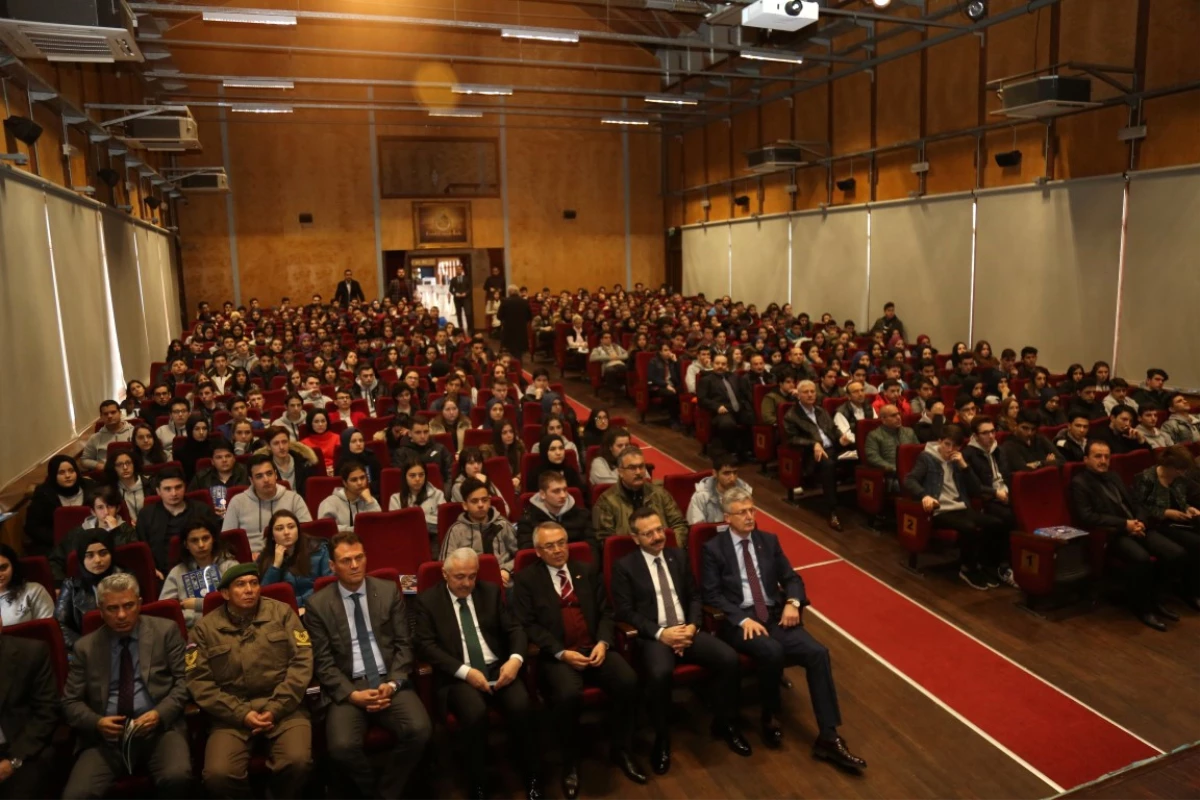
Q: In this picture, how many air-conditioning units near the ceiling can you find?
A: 5